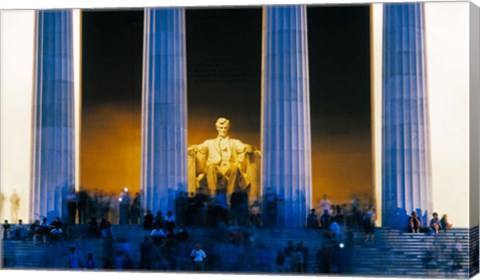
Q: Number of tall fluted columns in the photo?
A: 4